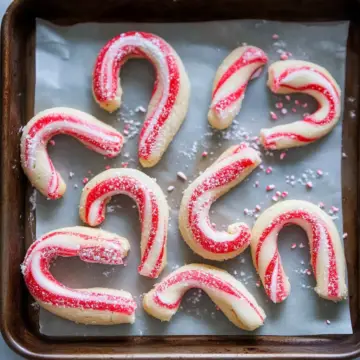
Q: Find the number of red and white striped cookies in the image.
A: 9